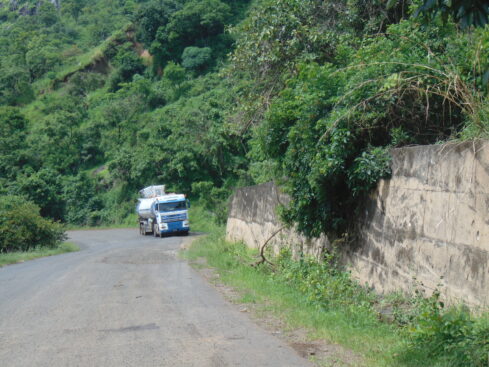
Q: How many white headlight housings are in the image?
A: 2